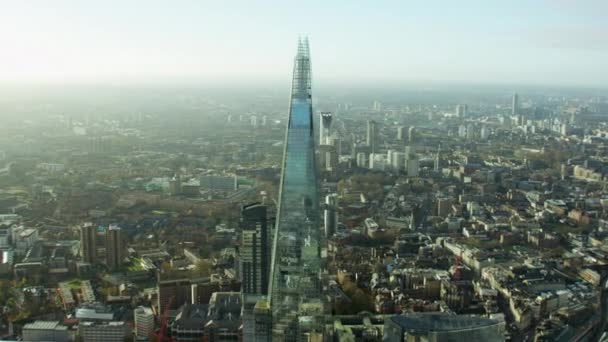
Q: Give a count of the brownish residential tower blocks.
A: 2